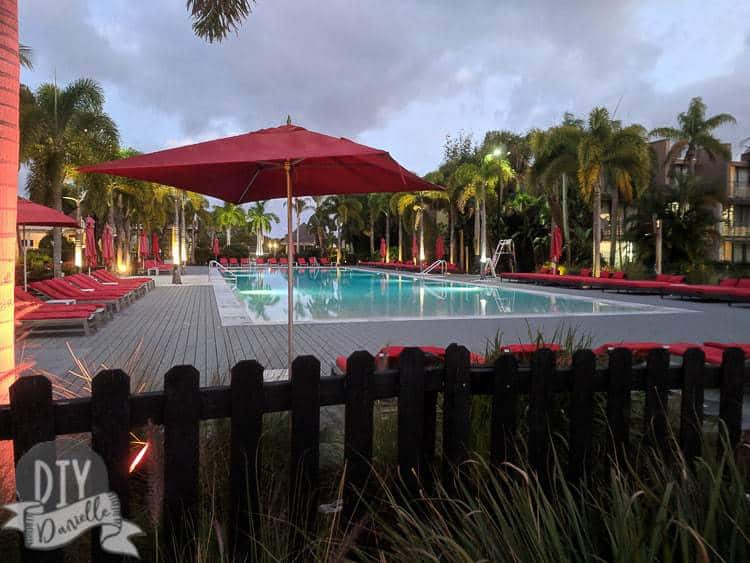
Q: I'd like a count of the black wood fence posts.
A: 15